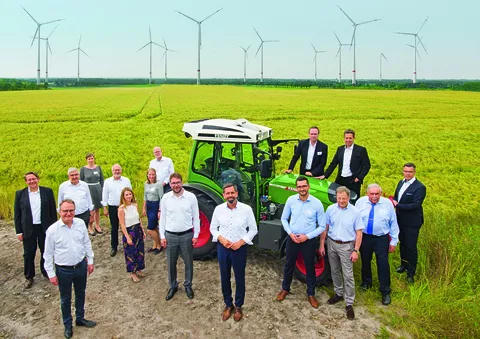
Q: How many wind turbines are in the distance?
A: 14